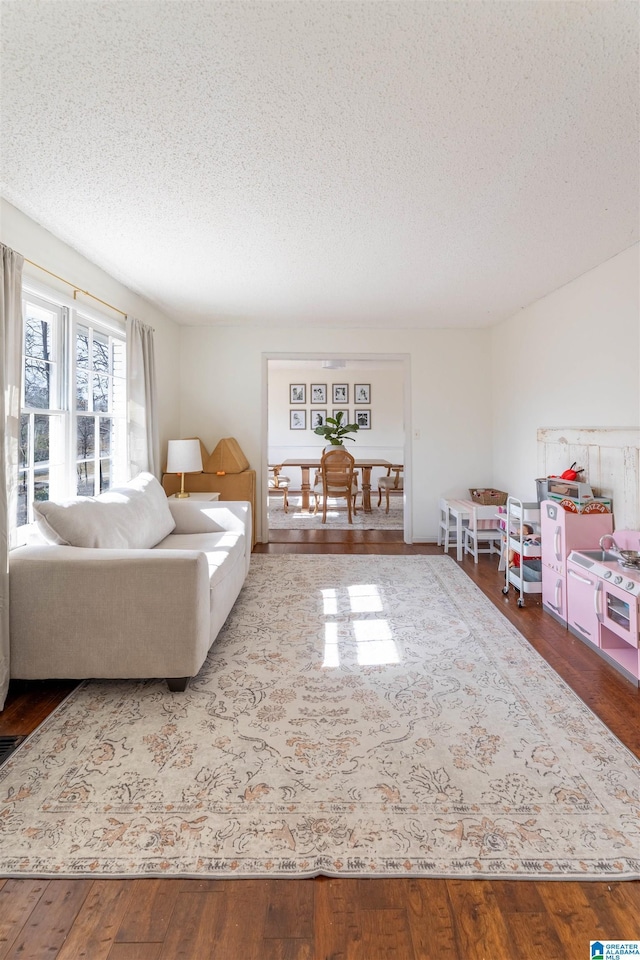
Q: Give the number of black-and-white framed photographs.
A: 8